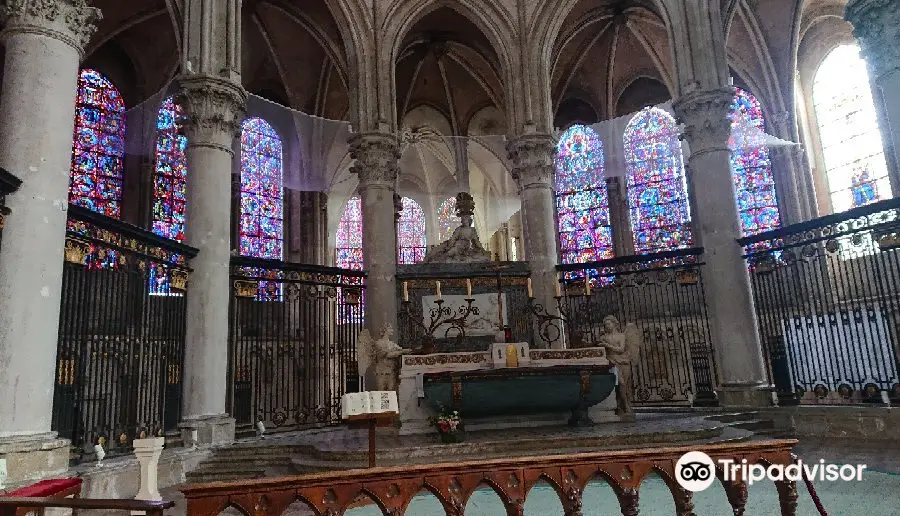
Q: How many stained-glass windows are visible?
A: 10